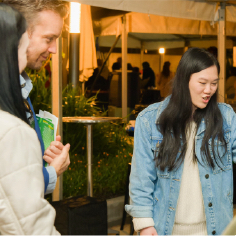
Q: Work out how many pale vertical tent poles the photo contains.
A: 3